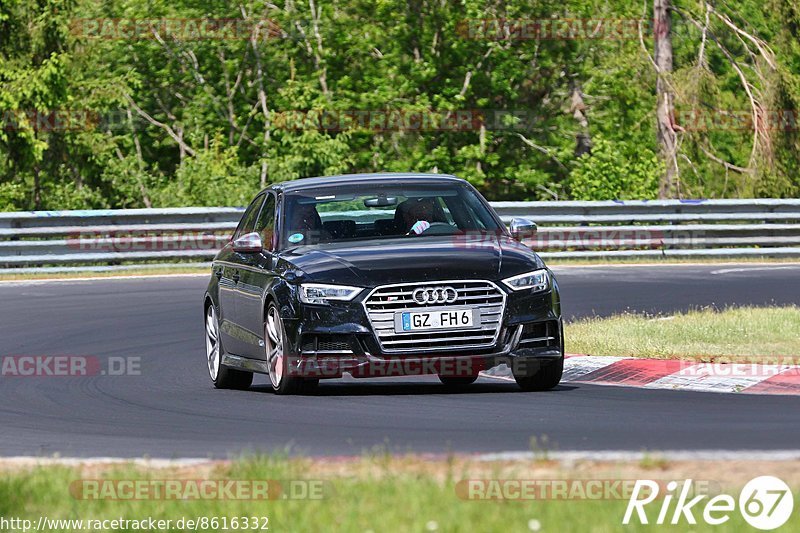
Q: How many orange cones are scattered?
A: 0